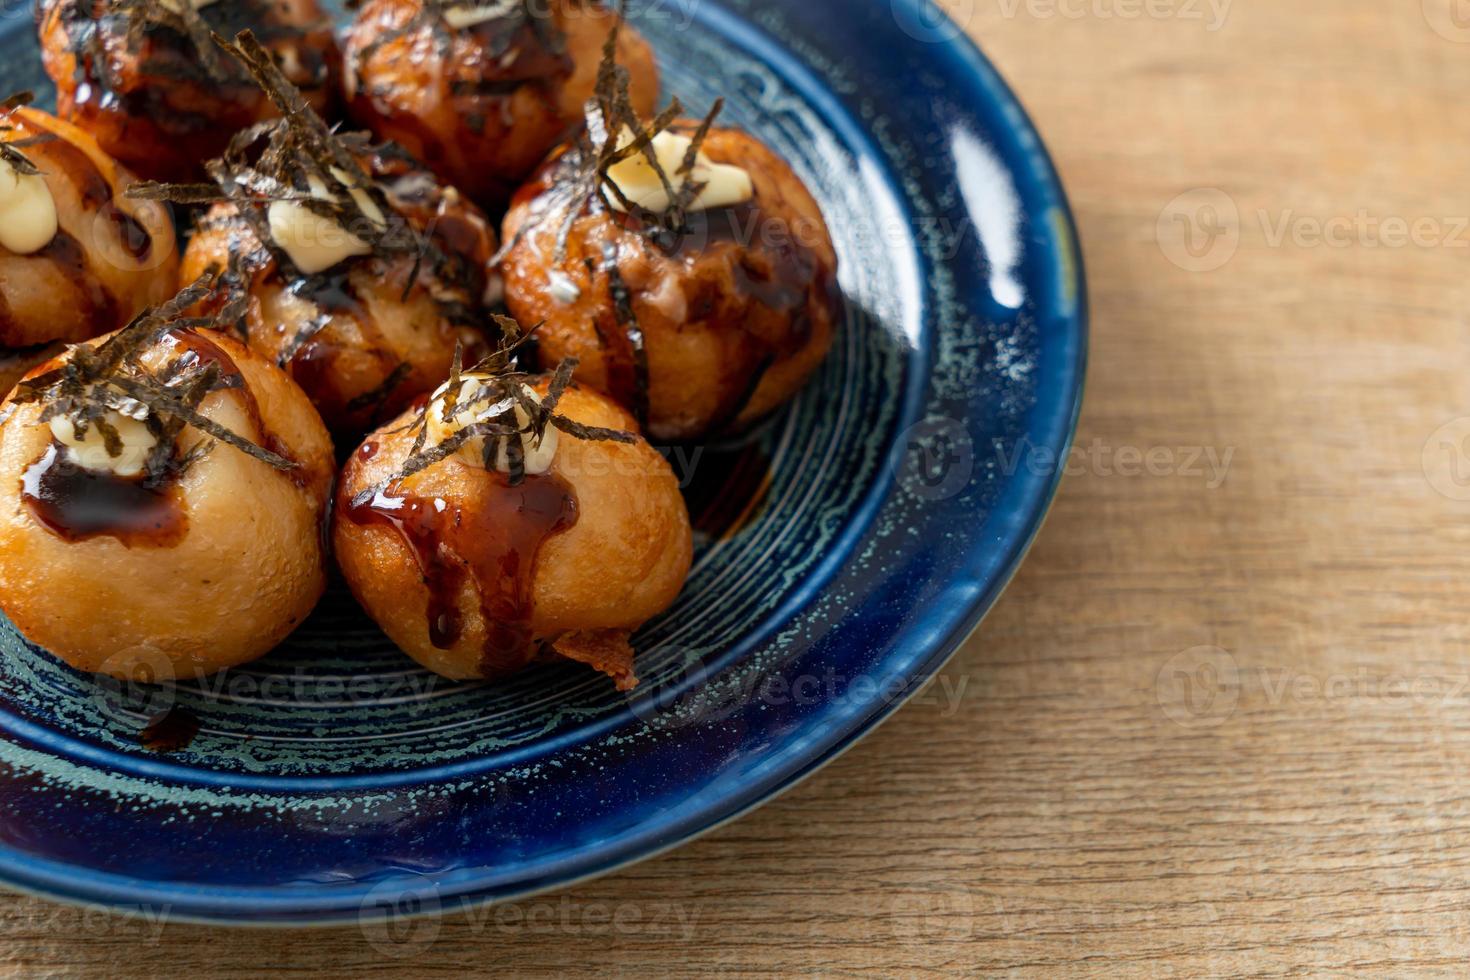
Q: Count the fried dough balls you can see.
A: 7